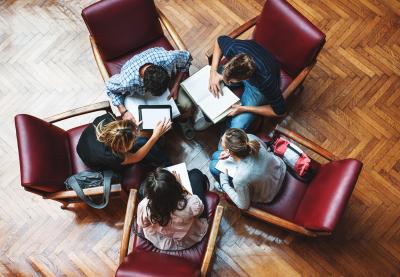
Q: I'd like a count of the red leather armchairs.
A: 5